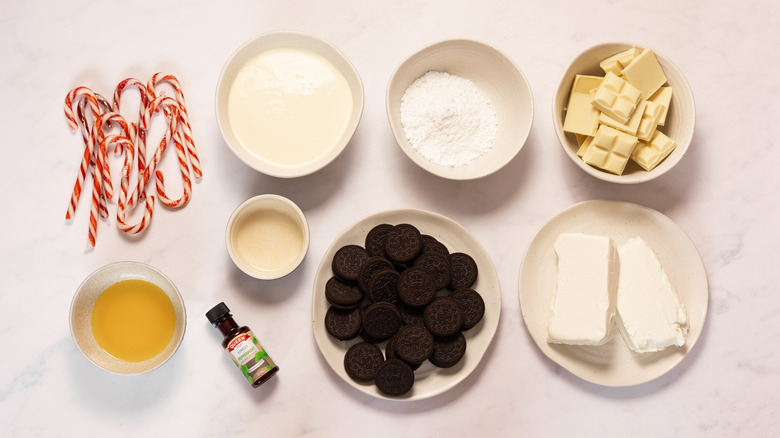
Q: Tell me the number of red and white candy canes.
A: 9